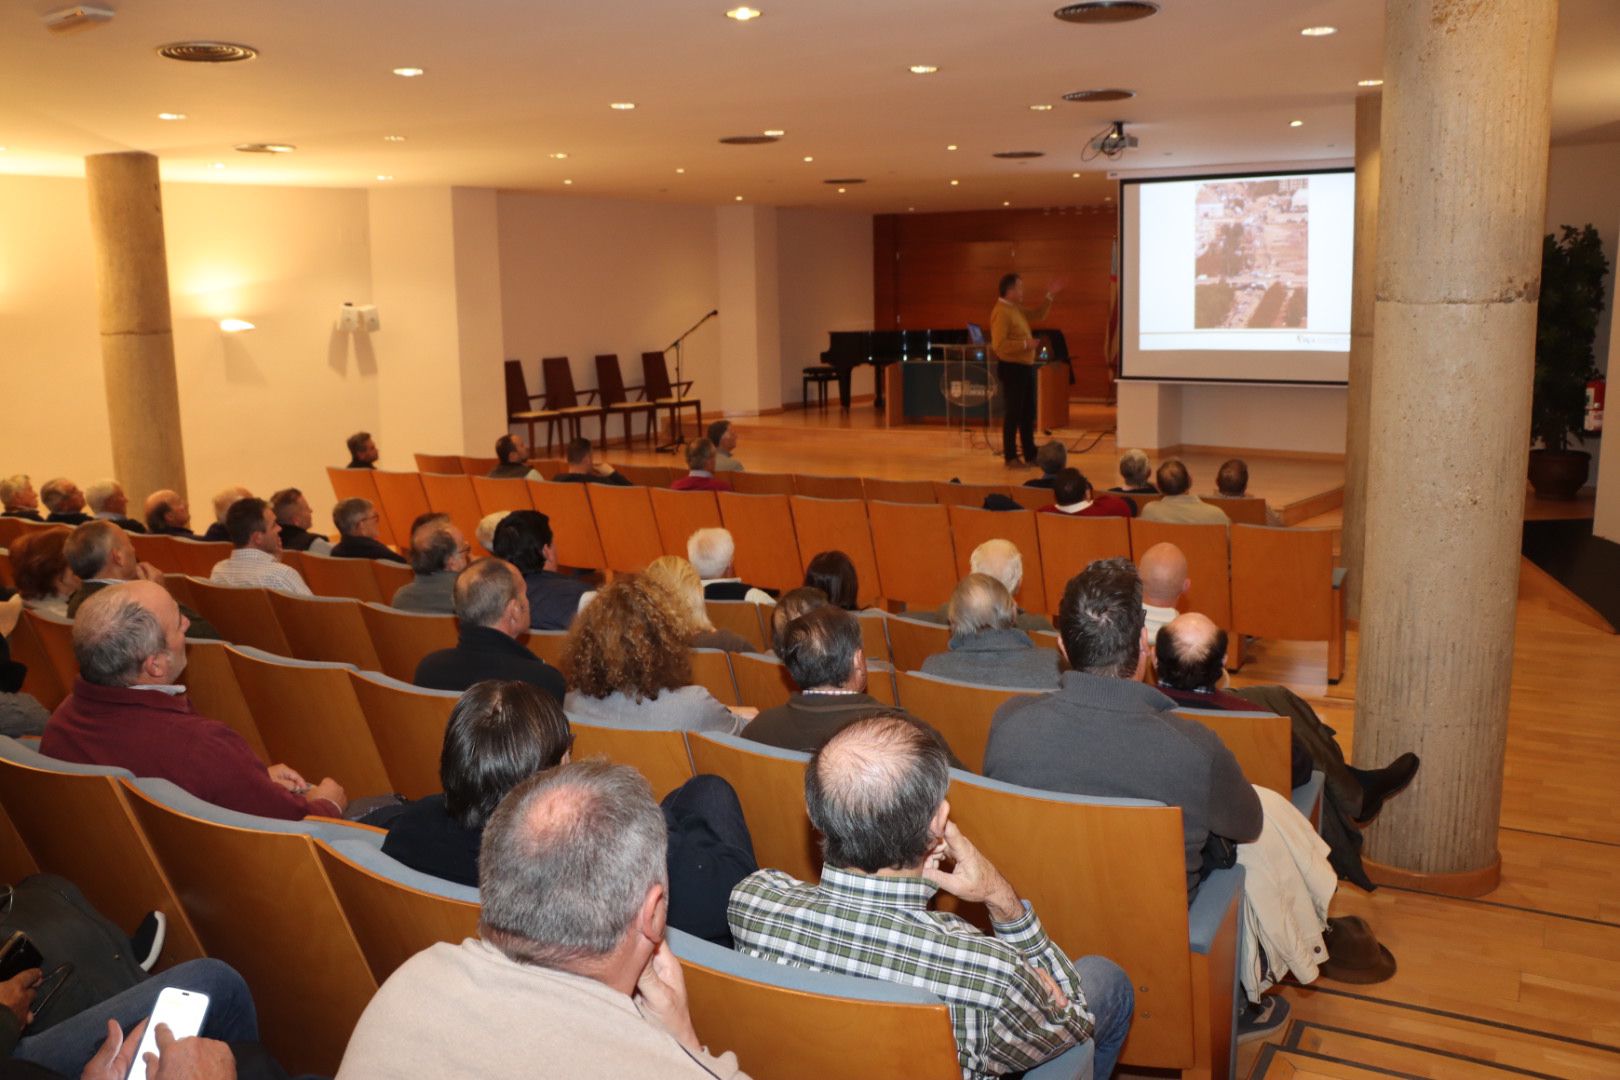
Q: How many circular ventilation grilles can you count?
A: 7